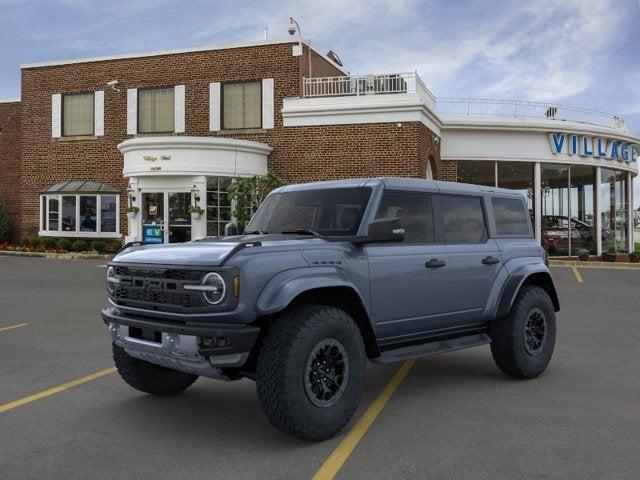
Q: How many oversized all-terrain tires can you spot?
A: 3